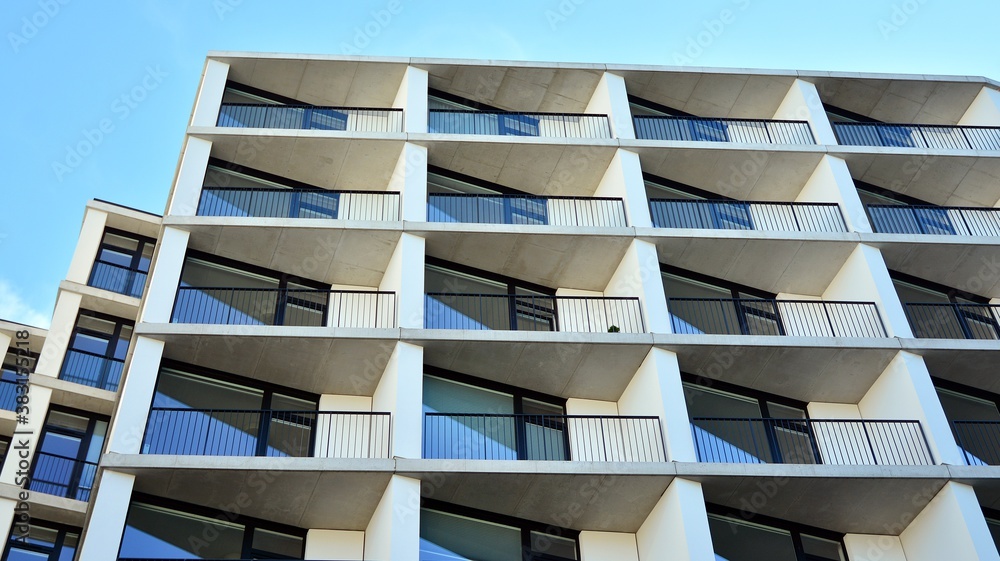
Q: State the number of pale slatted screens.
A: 0